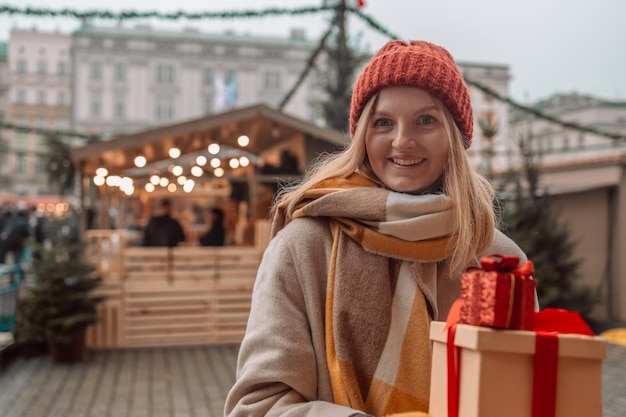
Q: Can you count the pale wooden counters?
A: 1